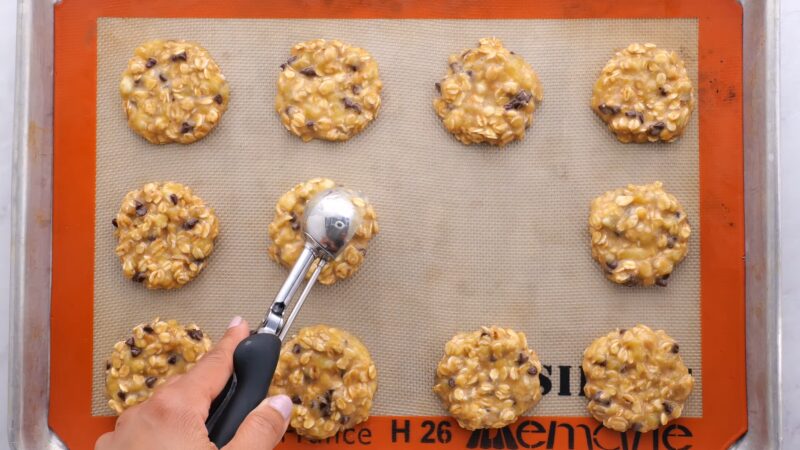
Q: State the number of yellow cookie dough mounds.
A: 11